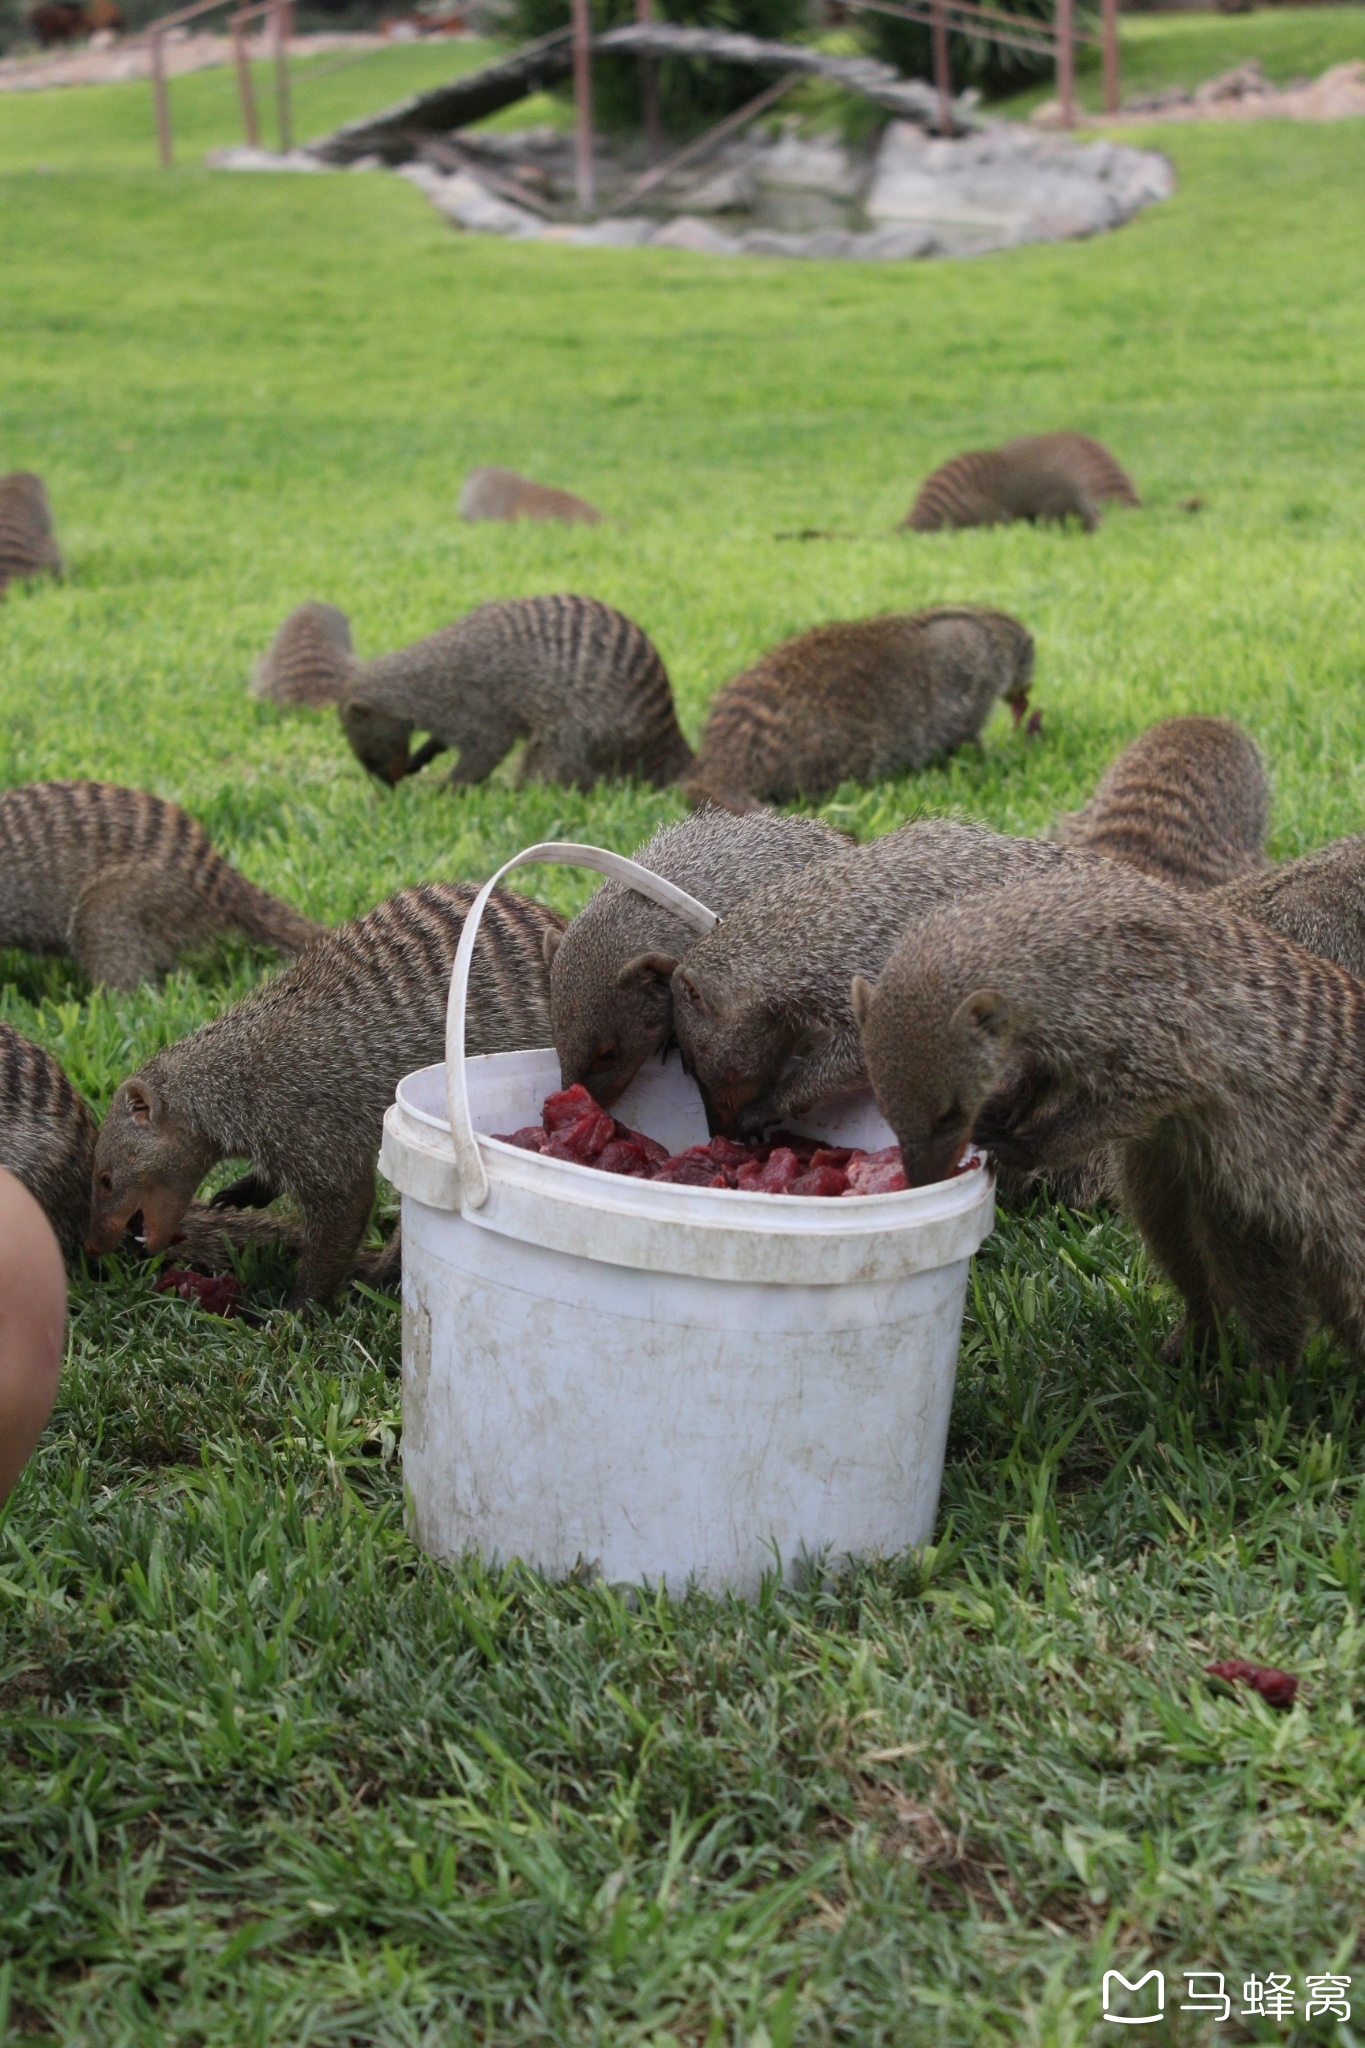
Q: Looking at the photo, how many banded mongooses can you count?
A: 15